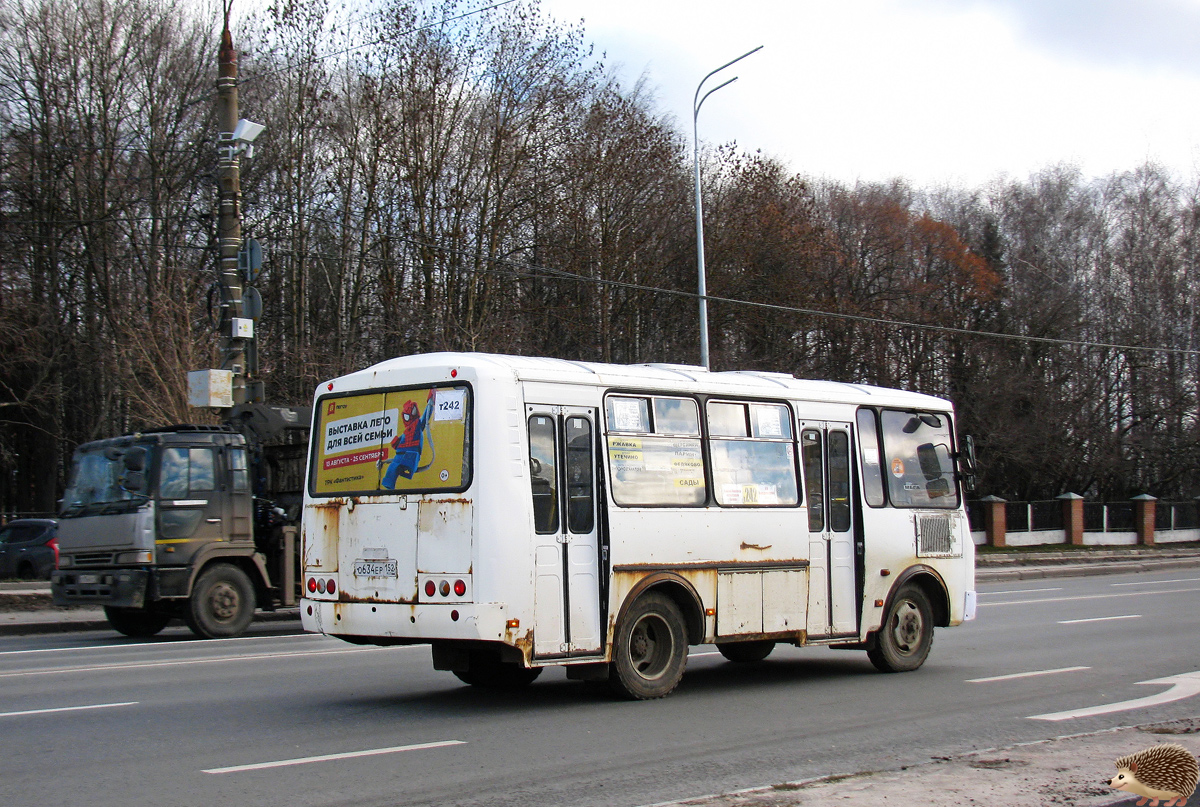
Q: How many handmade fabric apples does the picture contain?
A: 0